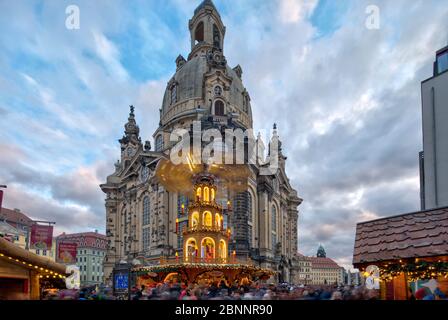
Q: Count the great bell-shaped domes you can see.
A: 1